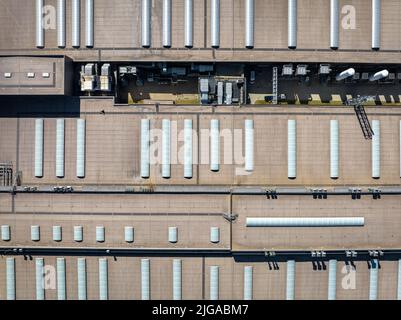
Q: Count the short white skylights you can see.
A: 8